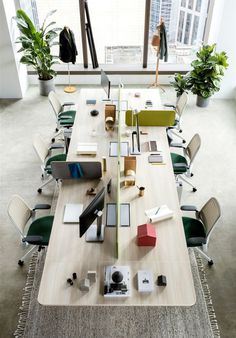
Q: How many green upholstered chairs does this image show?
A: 6